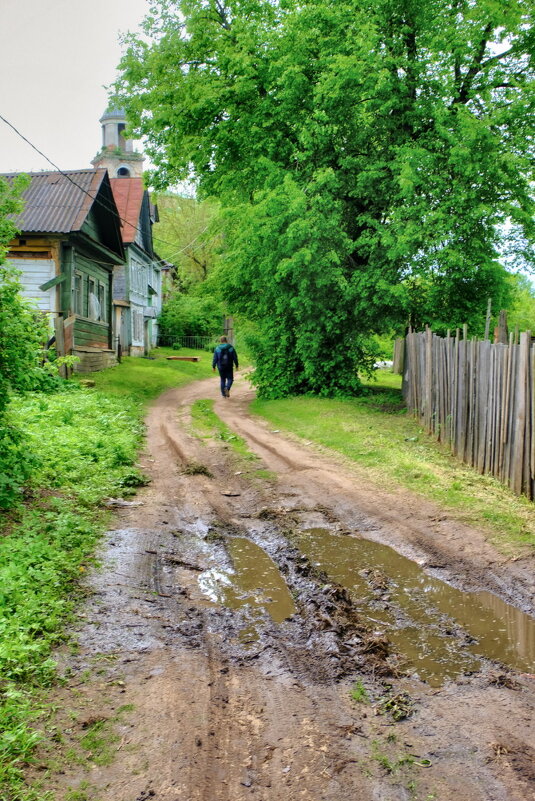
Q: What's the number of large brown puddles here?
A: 2